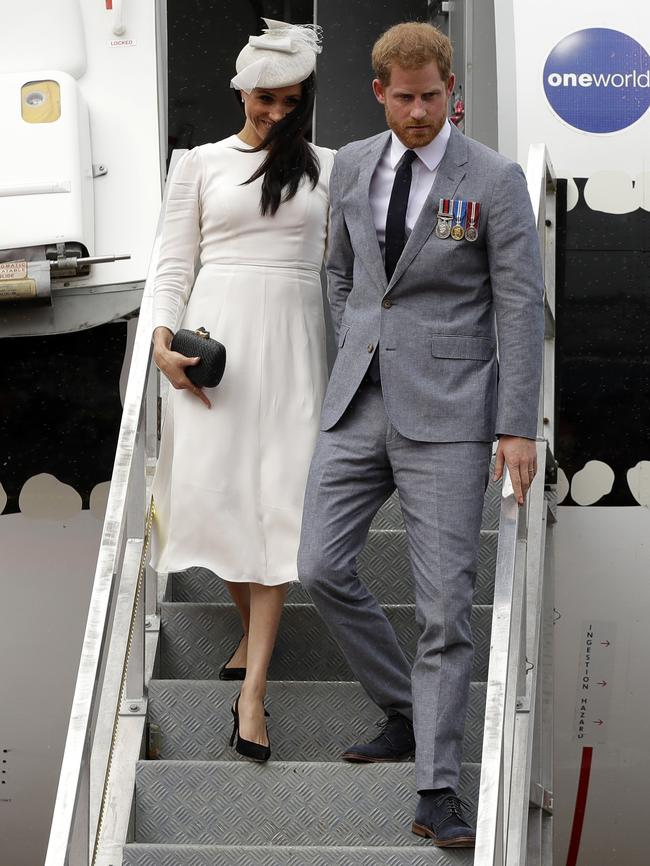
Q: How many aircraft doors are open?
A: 1